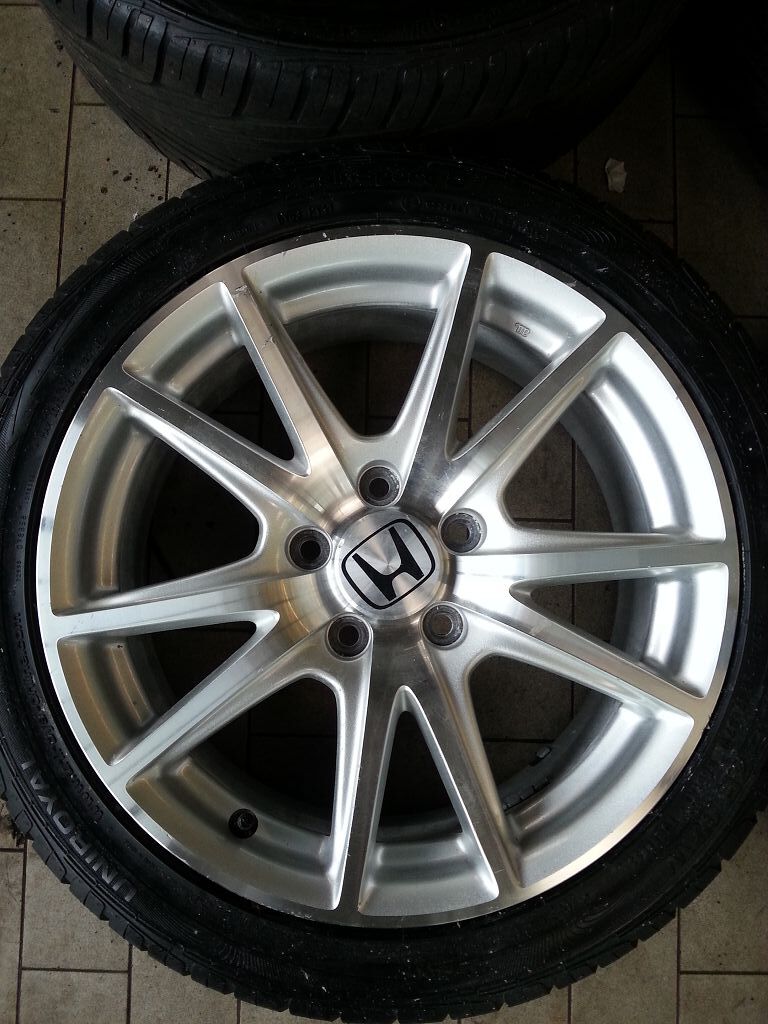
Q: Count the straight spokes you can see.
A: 10